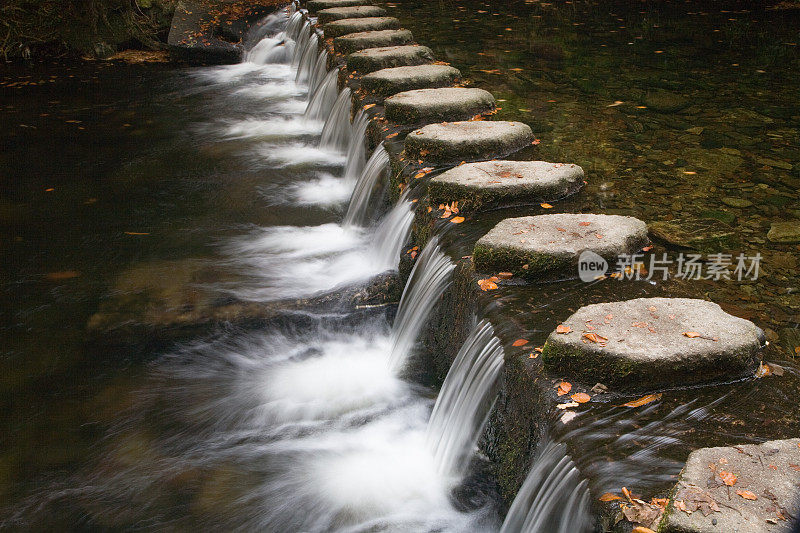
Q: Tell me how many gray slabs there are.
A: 12